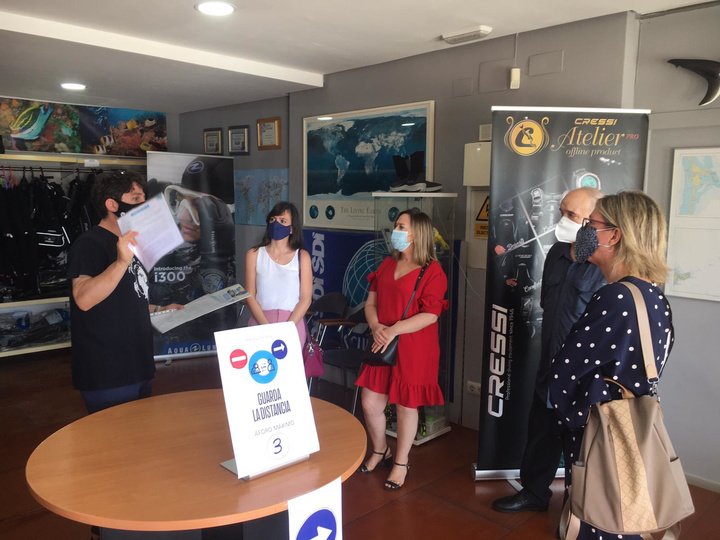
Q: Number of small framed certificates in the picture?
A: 3